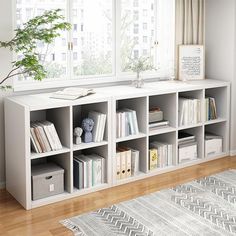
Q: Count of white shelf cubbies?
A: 12